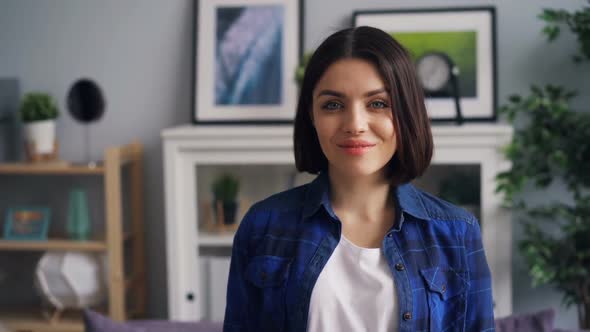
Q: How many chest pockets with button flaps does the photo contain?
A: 2